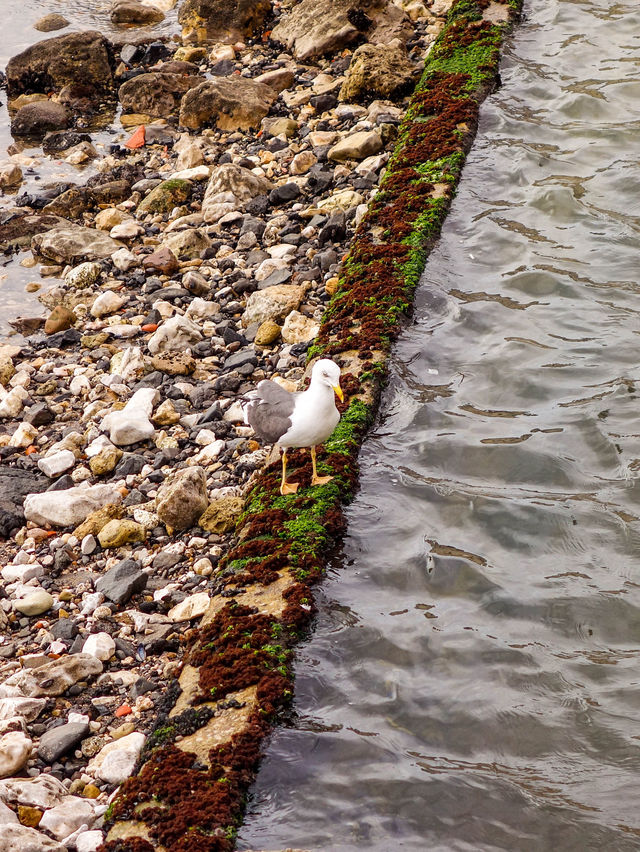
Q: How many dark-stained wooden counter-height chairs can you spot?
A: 0